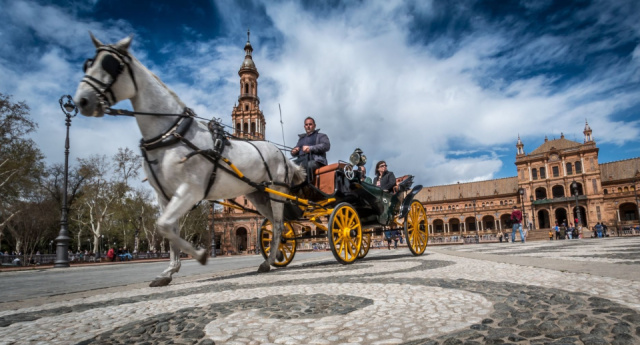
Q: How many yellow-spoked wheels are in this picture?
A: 4